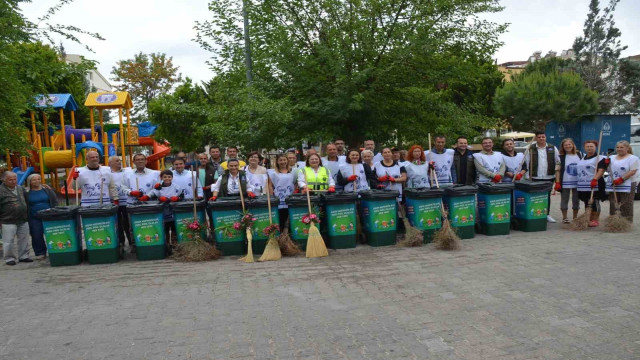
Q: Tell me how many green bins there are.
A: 13